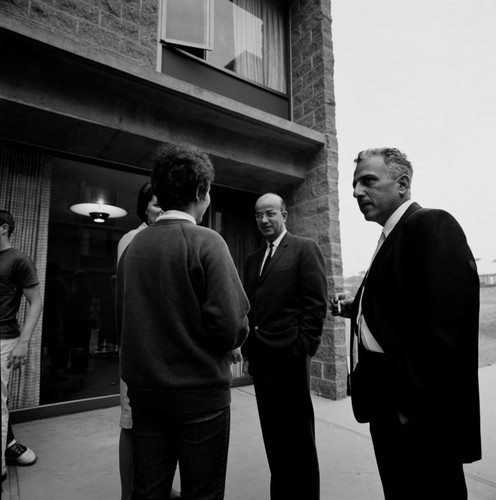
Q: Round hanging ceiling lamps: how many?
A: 1